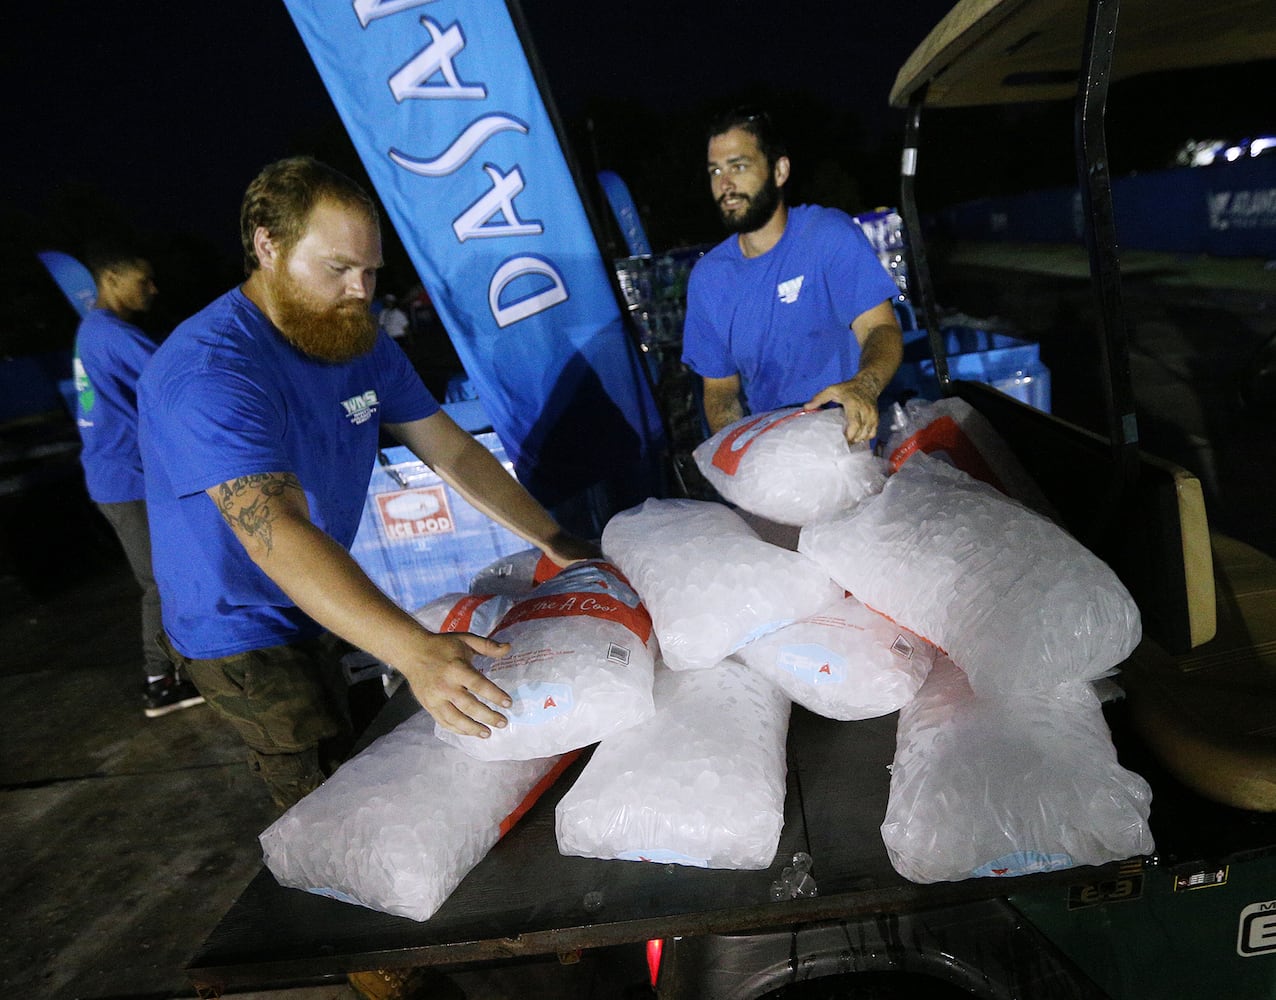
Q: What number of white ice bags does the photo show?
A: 11